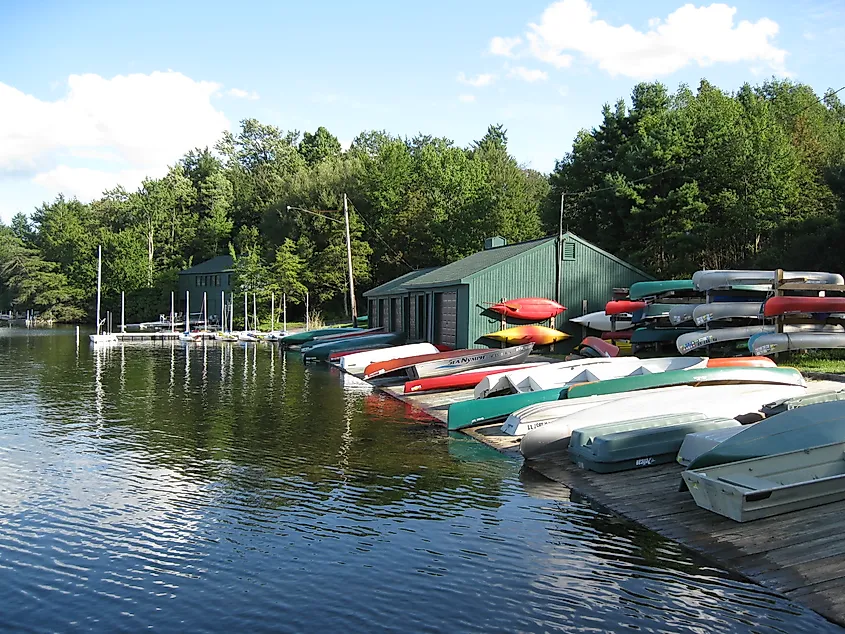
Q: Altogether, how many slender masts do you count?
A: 12